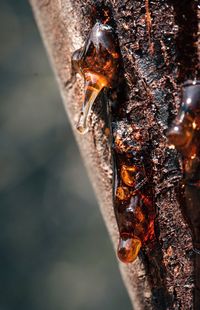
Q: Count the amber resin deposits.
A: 3